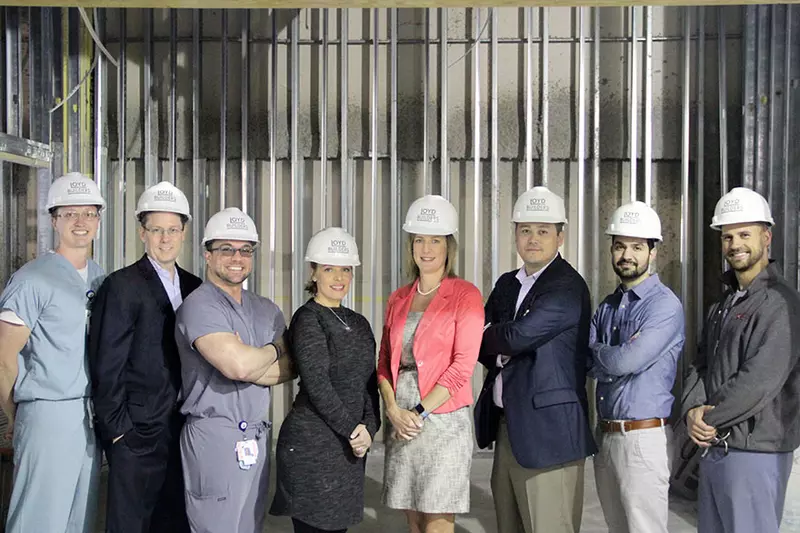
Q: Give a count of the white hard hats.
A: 8